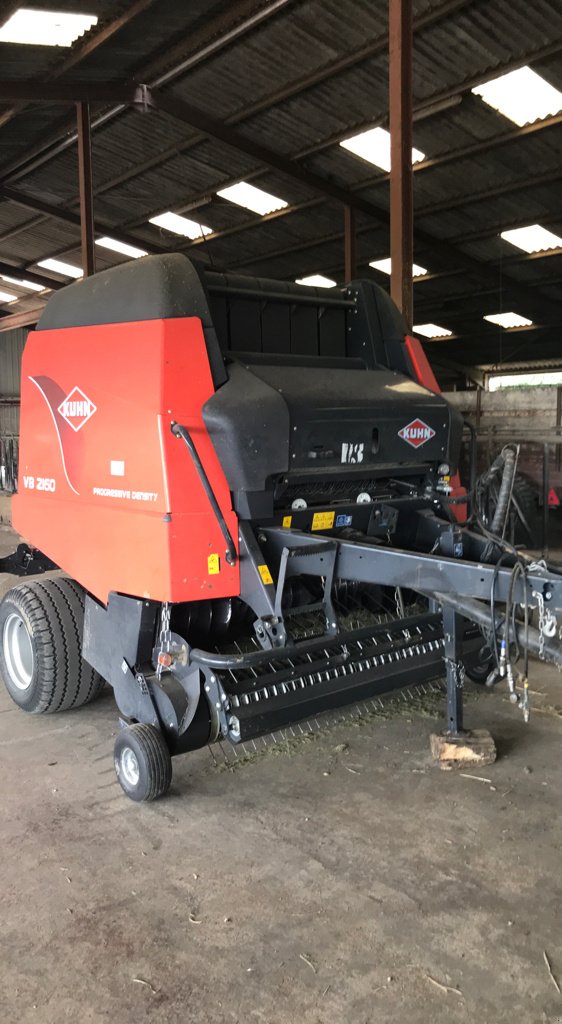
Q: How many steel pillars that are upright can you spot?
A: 3